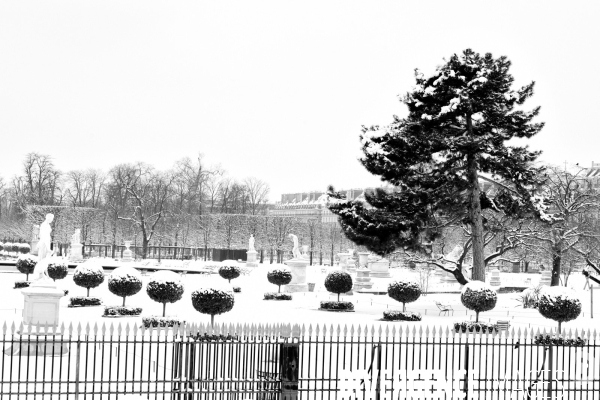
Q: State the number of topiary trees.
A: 12